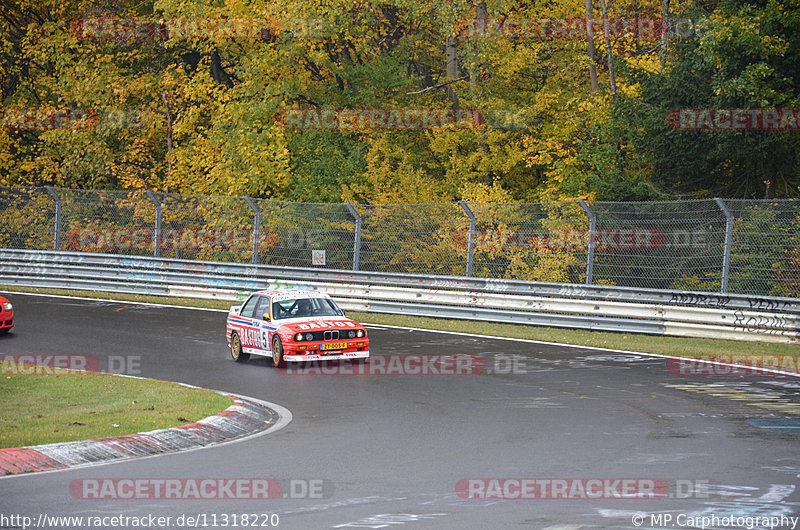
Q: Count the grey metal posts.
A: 7